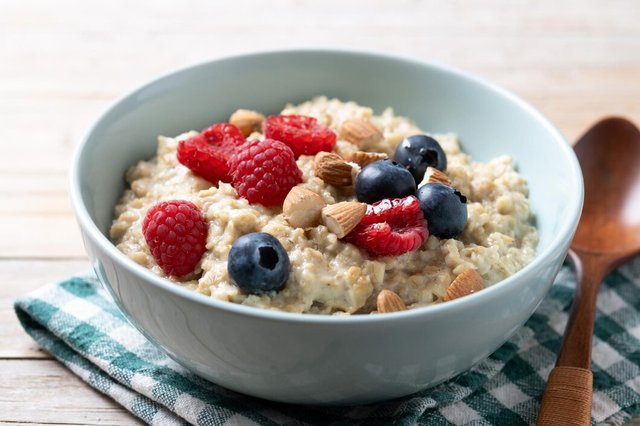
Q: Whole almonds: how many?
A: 0